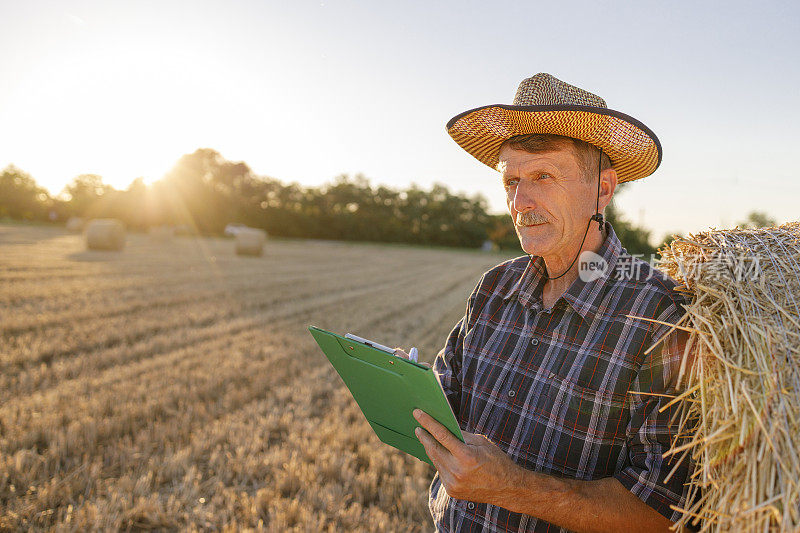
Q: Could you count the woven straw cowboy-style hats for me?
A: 1